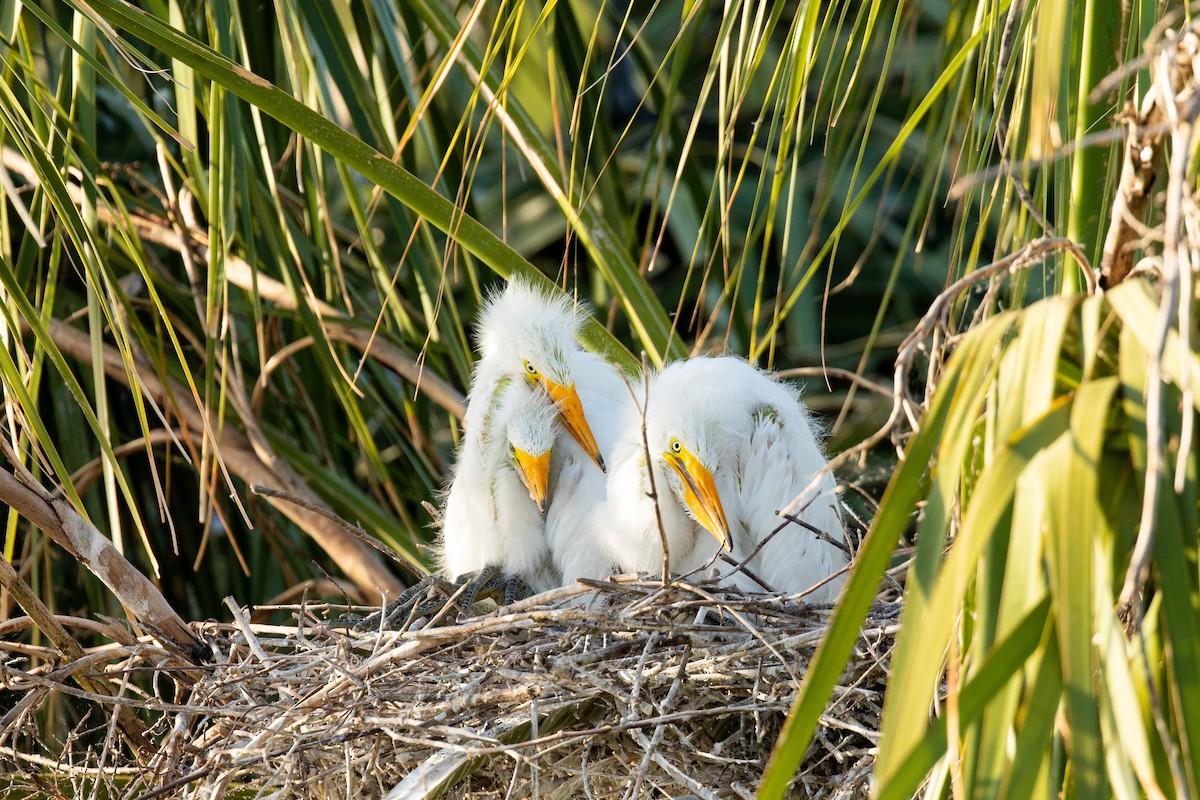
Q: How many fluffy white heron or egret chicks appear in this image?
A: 3